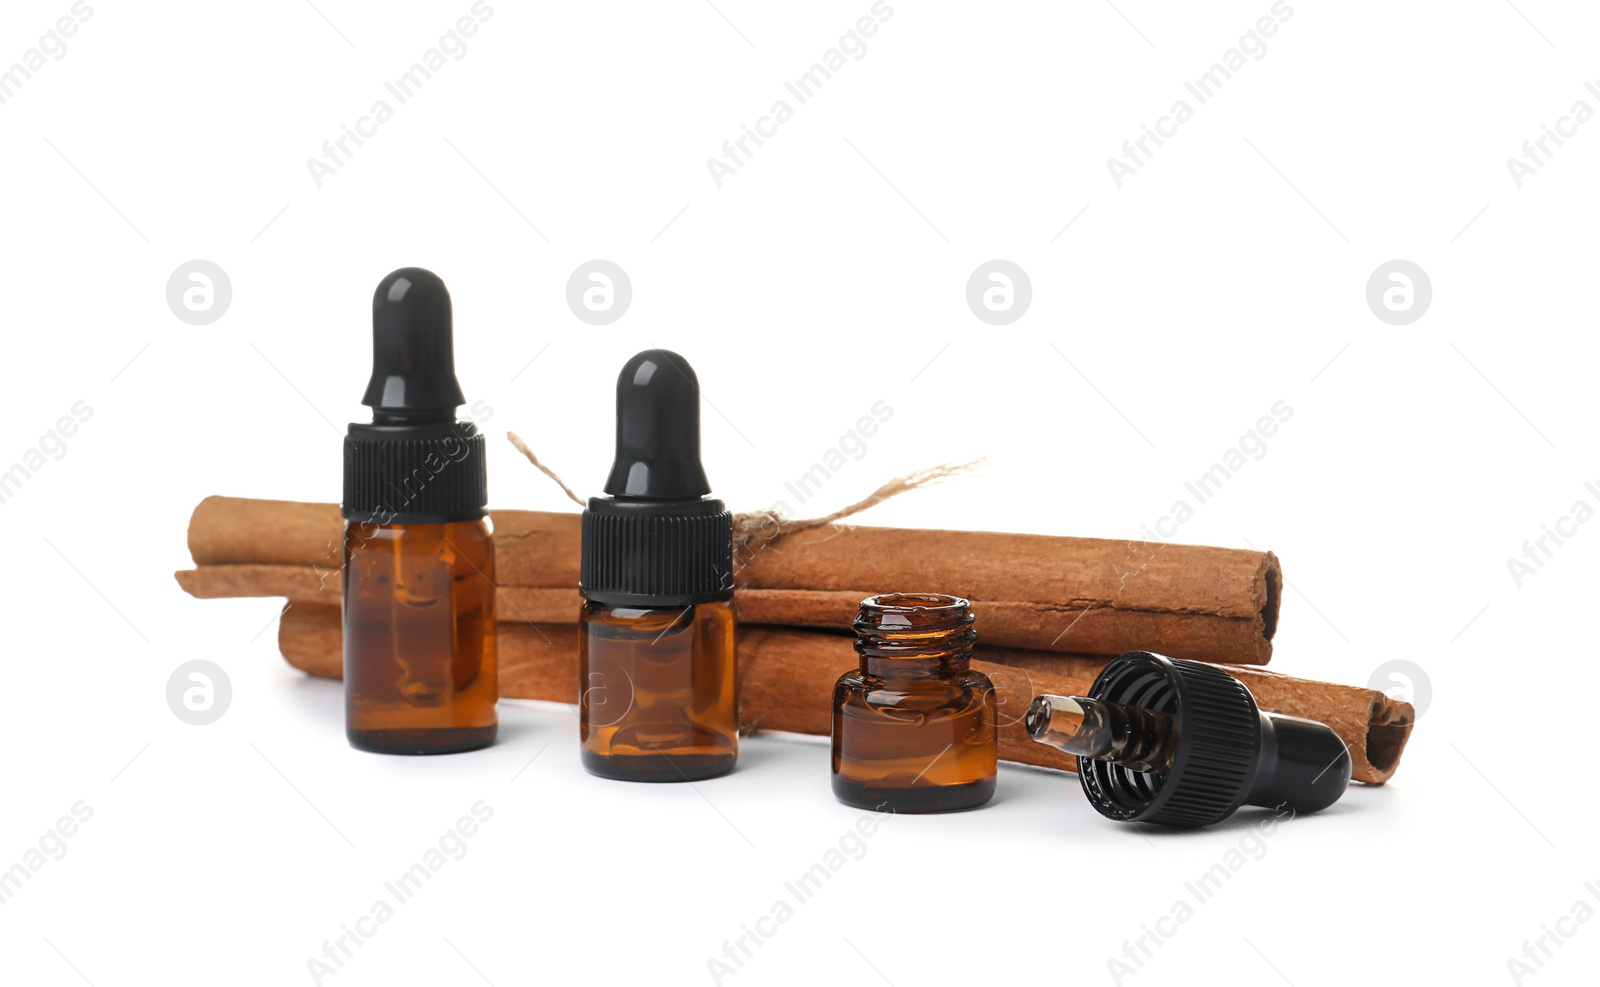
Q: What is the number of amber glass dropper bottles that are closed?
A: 2